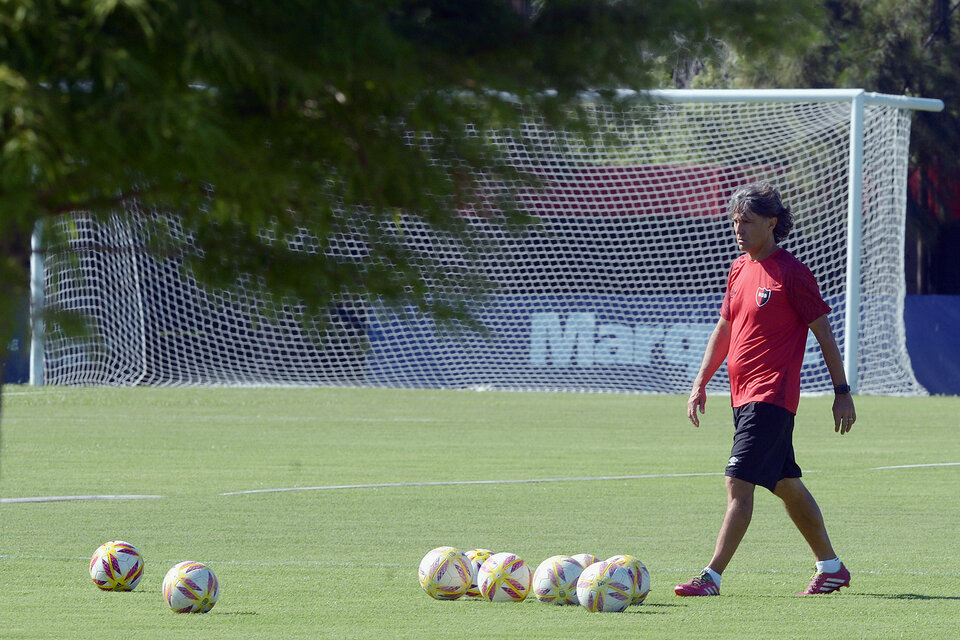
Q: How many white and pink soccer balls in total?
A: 9